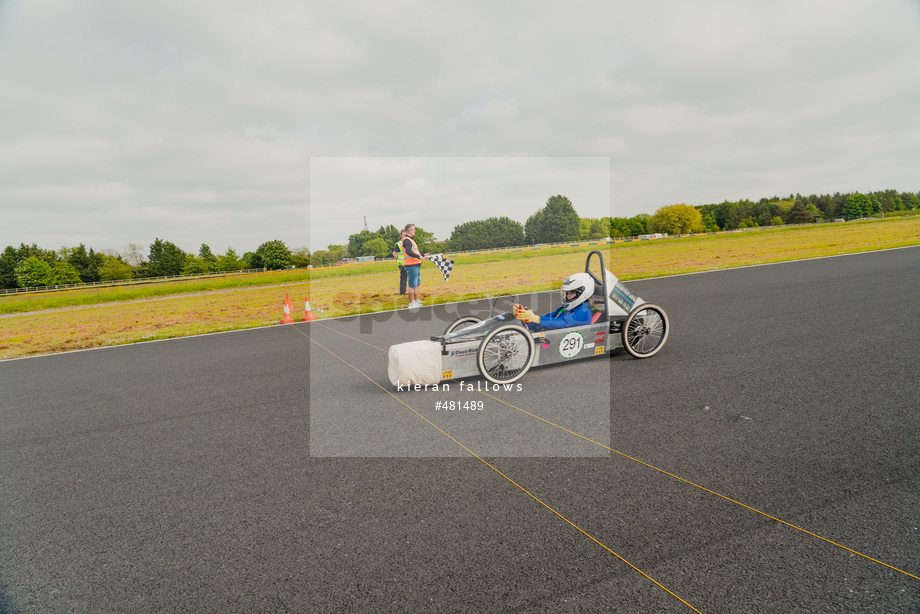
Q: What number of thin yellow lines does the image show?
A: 2